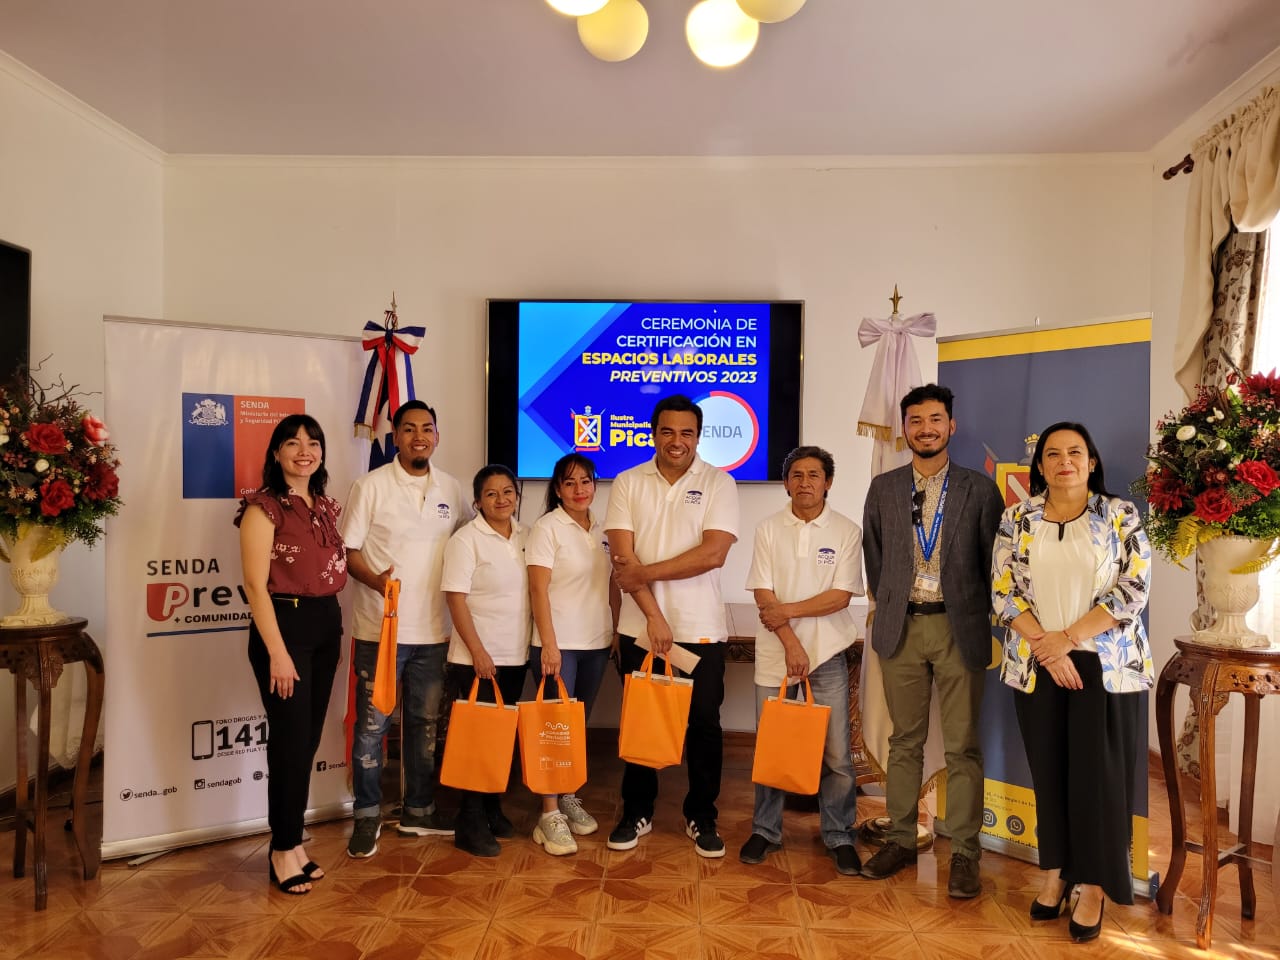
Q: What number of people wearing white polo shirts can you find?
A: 5